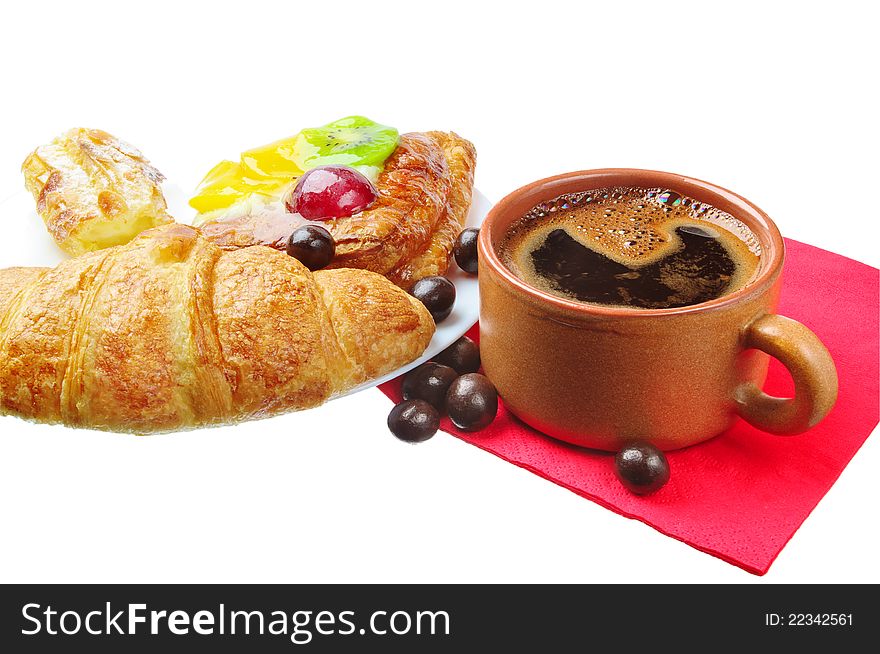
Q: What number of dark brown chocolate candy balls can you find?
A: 8